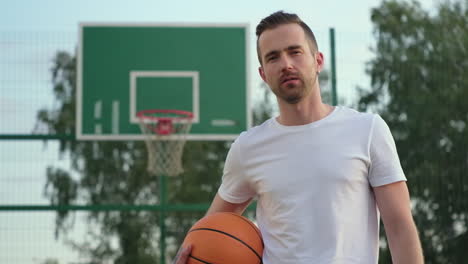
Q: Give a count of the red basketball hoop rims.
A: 1